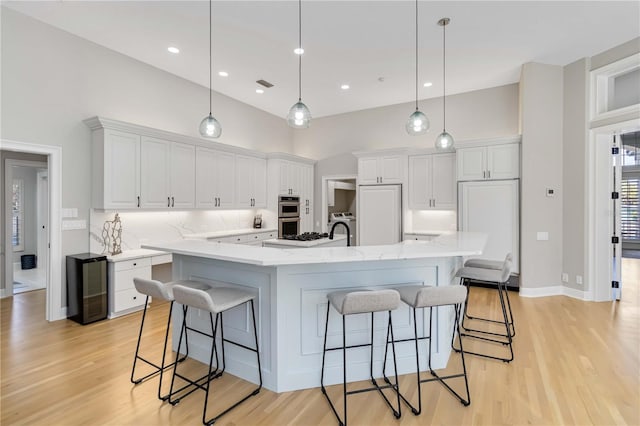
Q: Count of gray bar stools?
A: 6